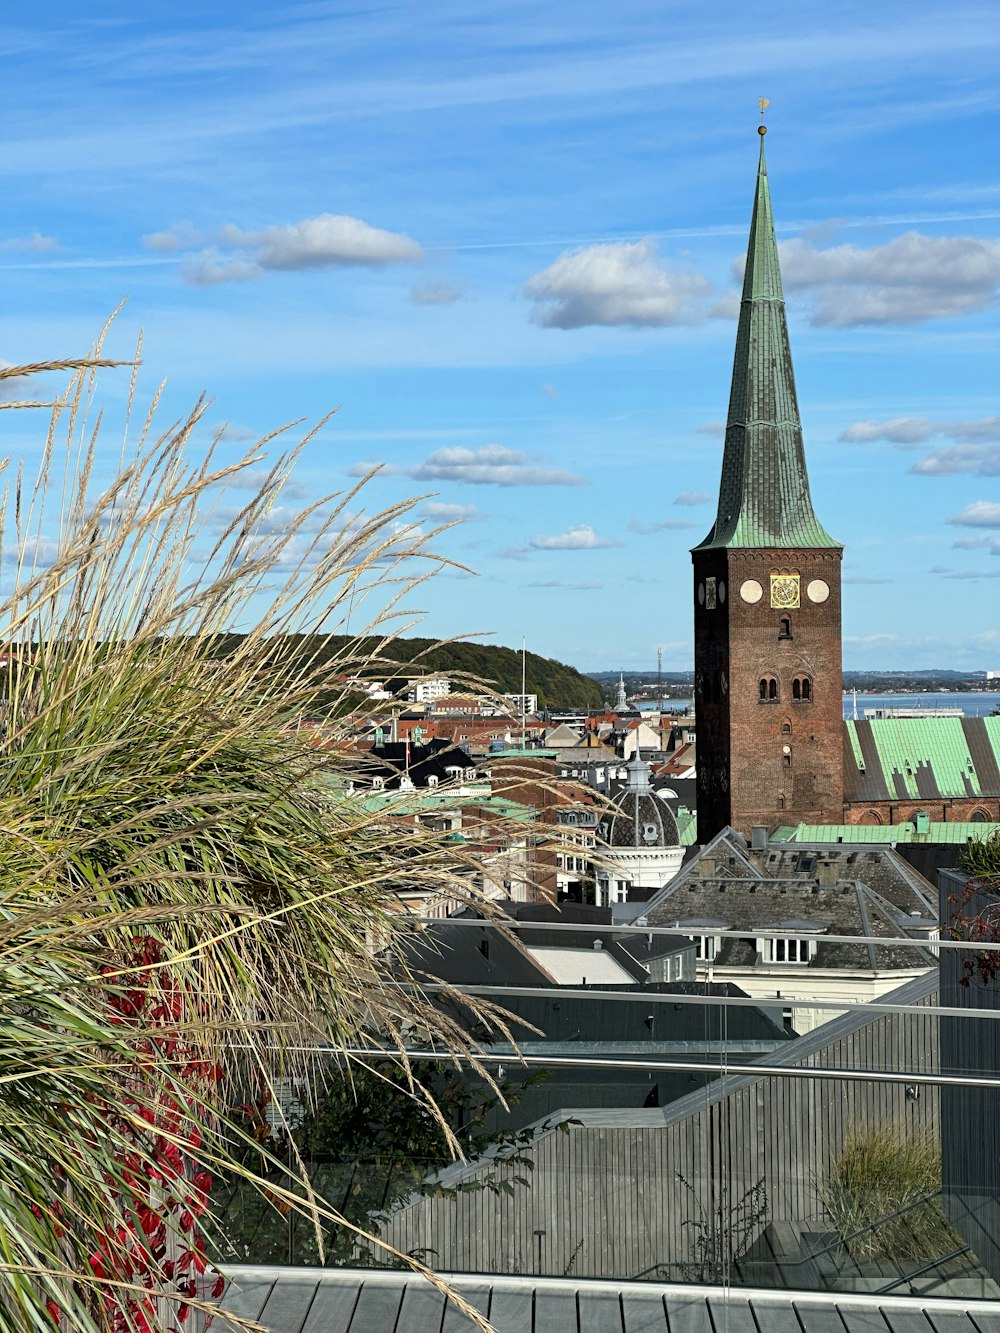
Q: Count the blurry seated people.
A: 0